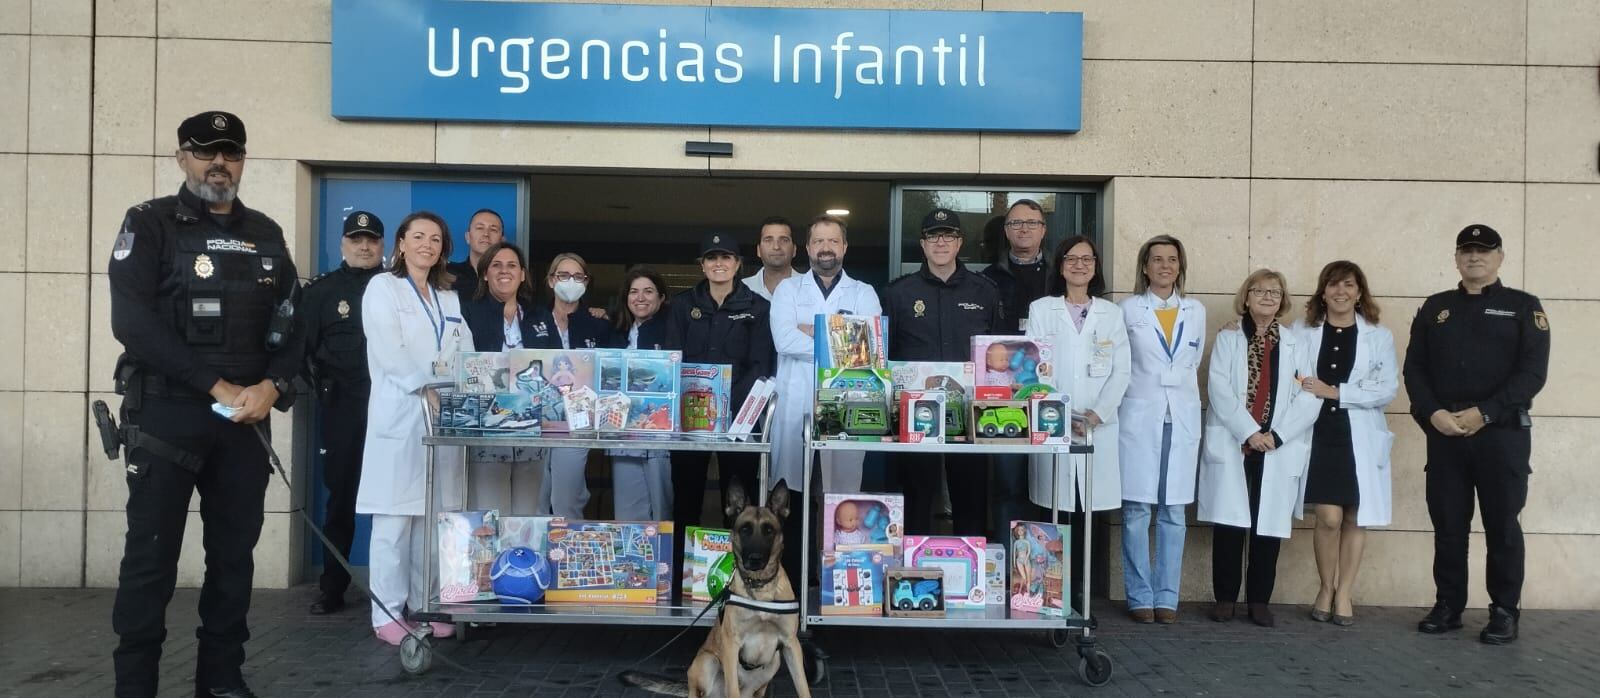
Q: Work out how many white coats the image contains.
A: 7